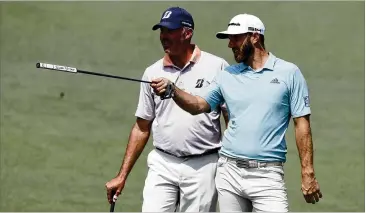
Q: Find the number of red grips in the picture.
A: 0